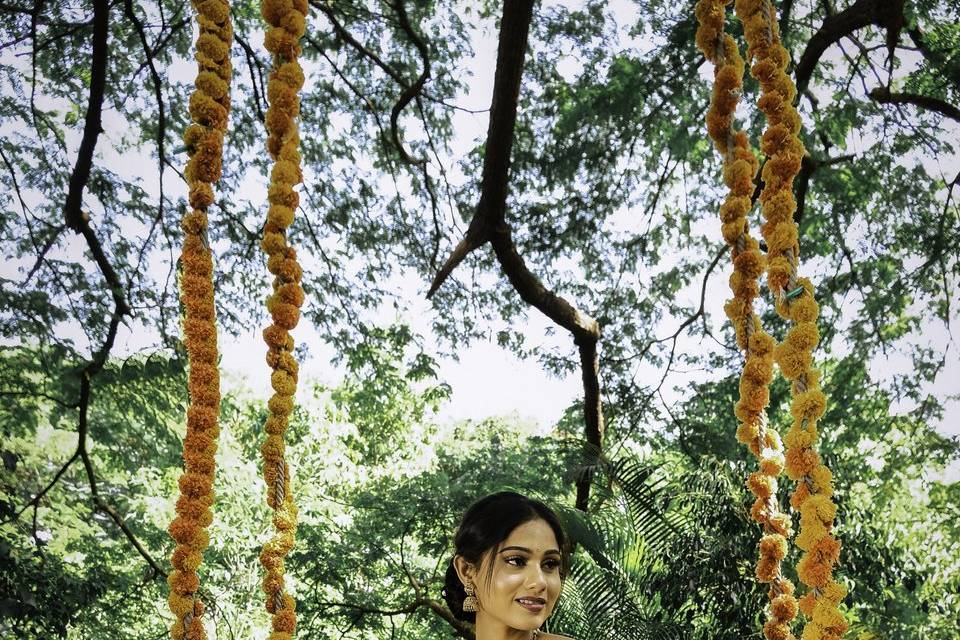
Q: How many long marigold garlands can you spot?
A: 4